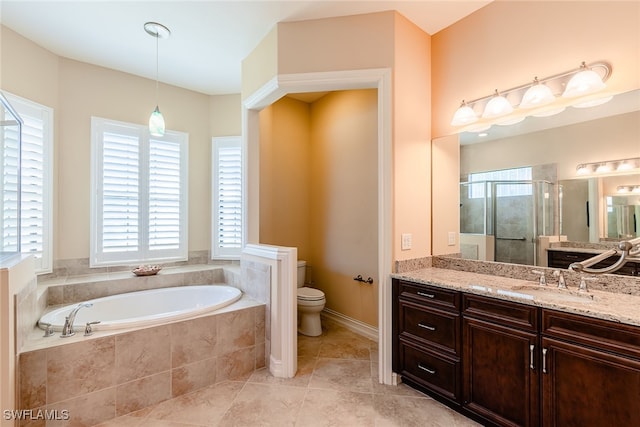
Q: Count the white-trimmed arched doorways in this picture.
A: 1